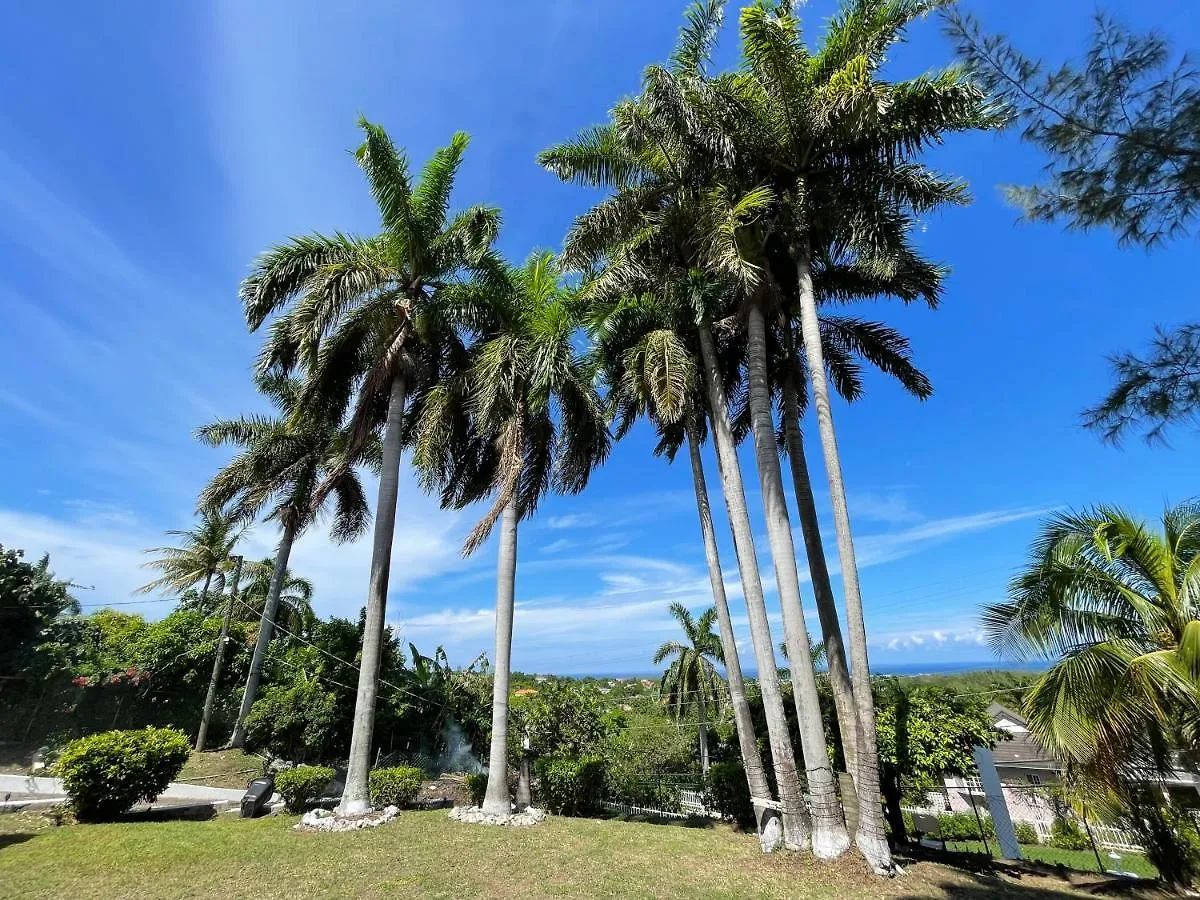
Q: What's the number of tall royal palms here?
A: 8